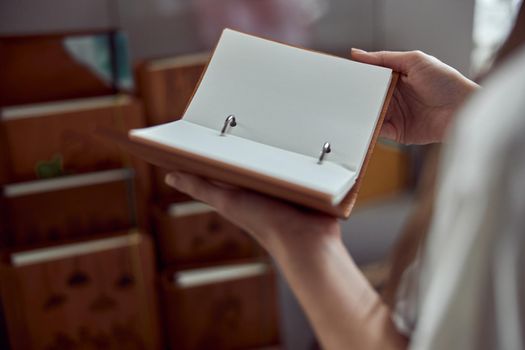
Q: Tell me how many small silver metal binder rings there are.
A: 2